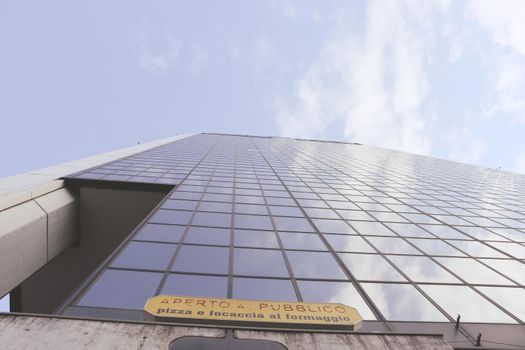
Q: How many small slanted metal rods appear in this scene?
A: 2